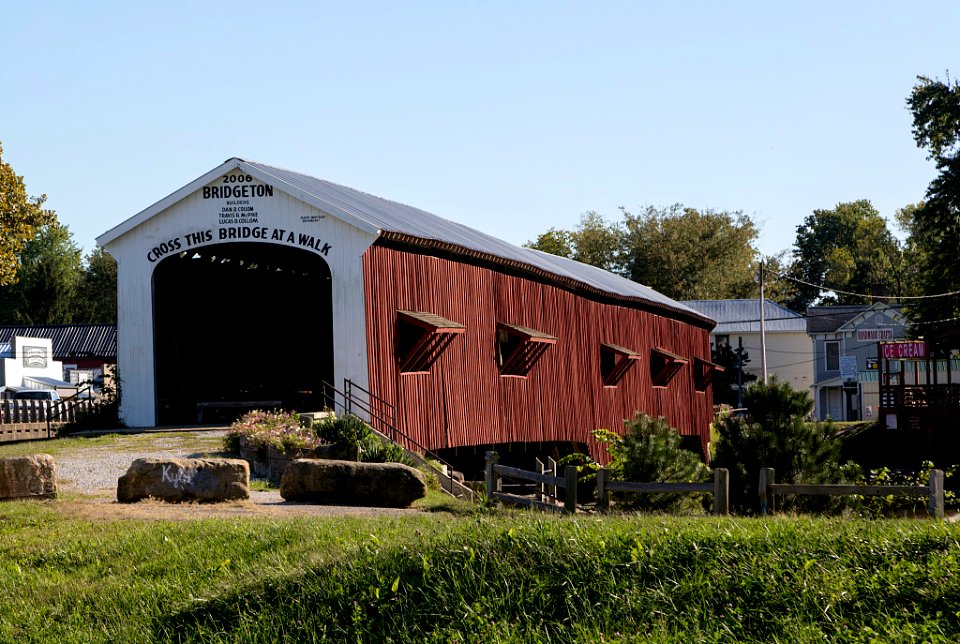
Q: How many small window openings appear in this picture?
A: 5